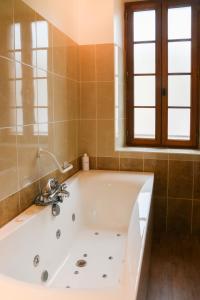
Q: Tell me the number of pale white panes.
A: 8